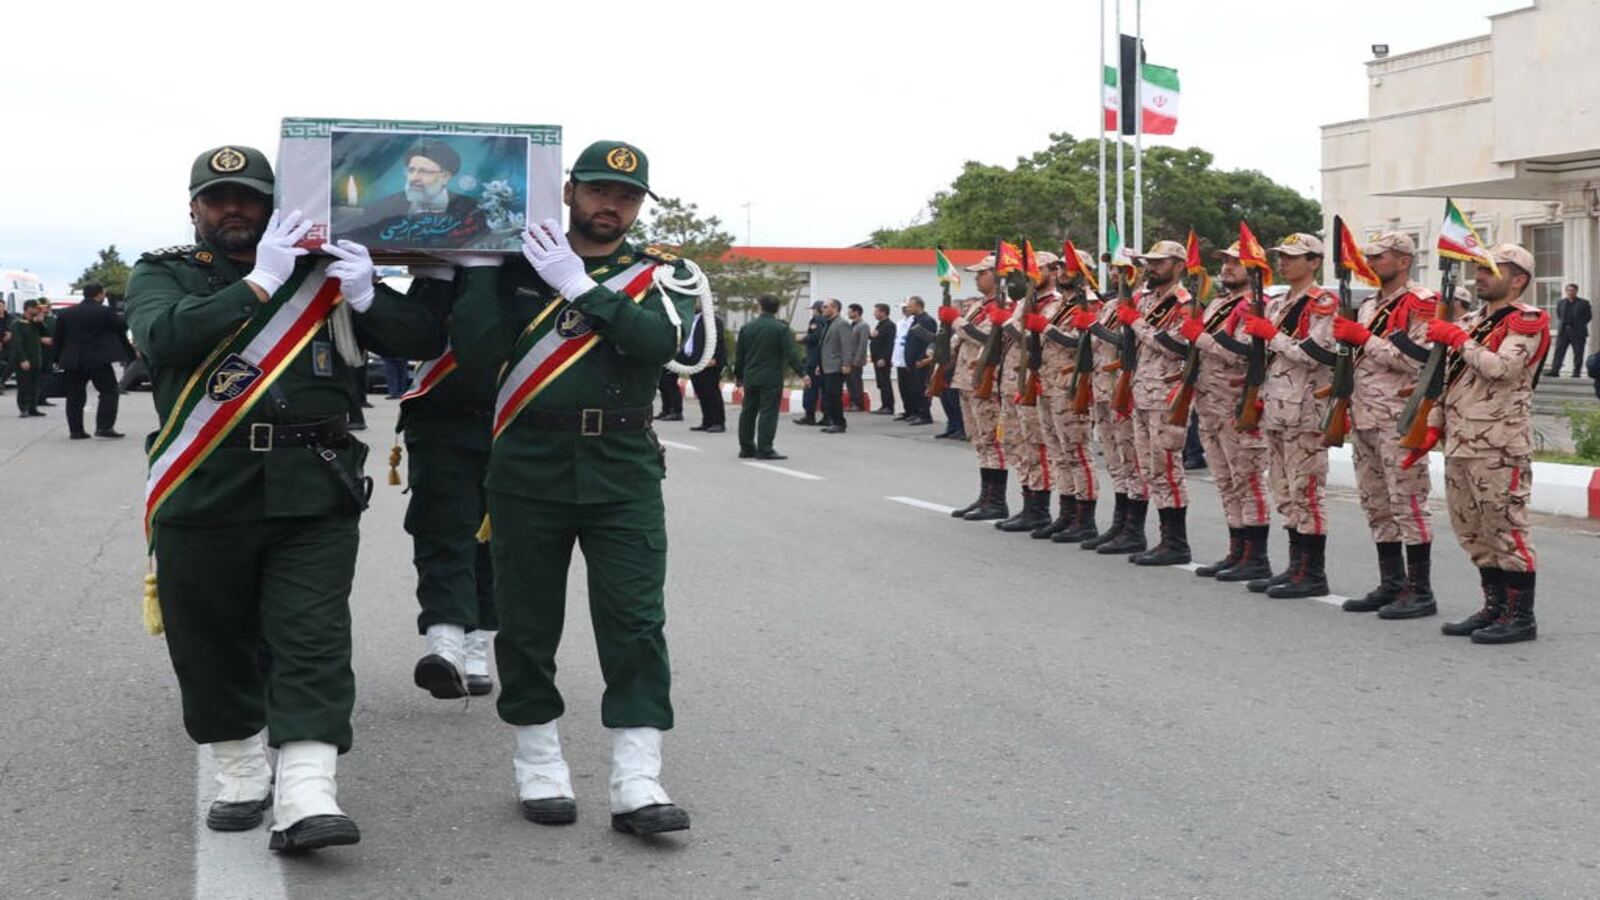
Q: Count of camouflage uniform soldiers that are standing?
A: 9